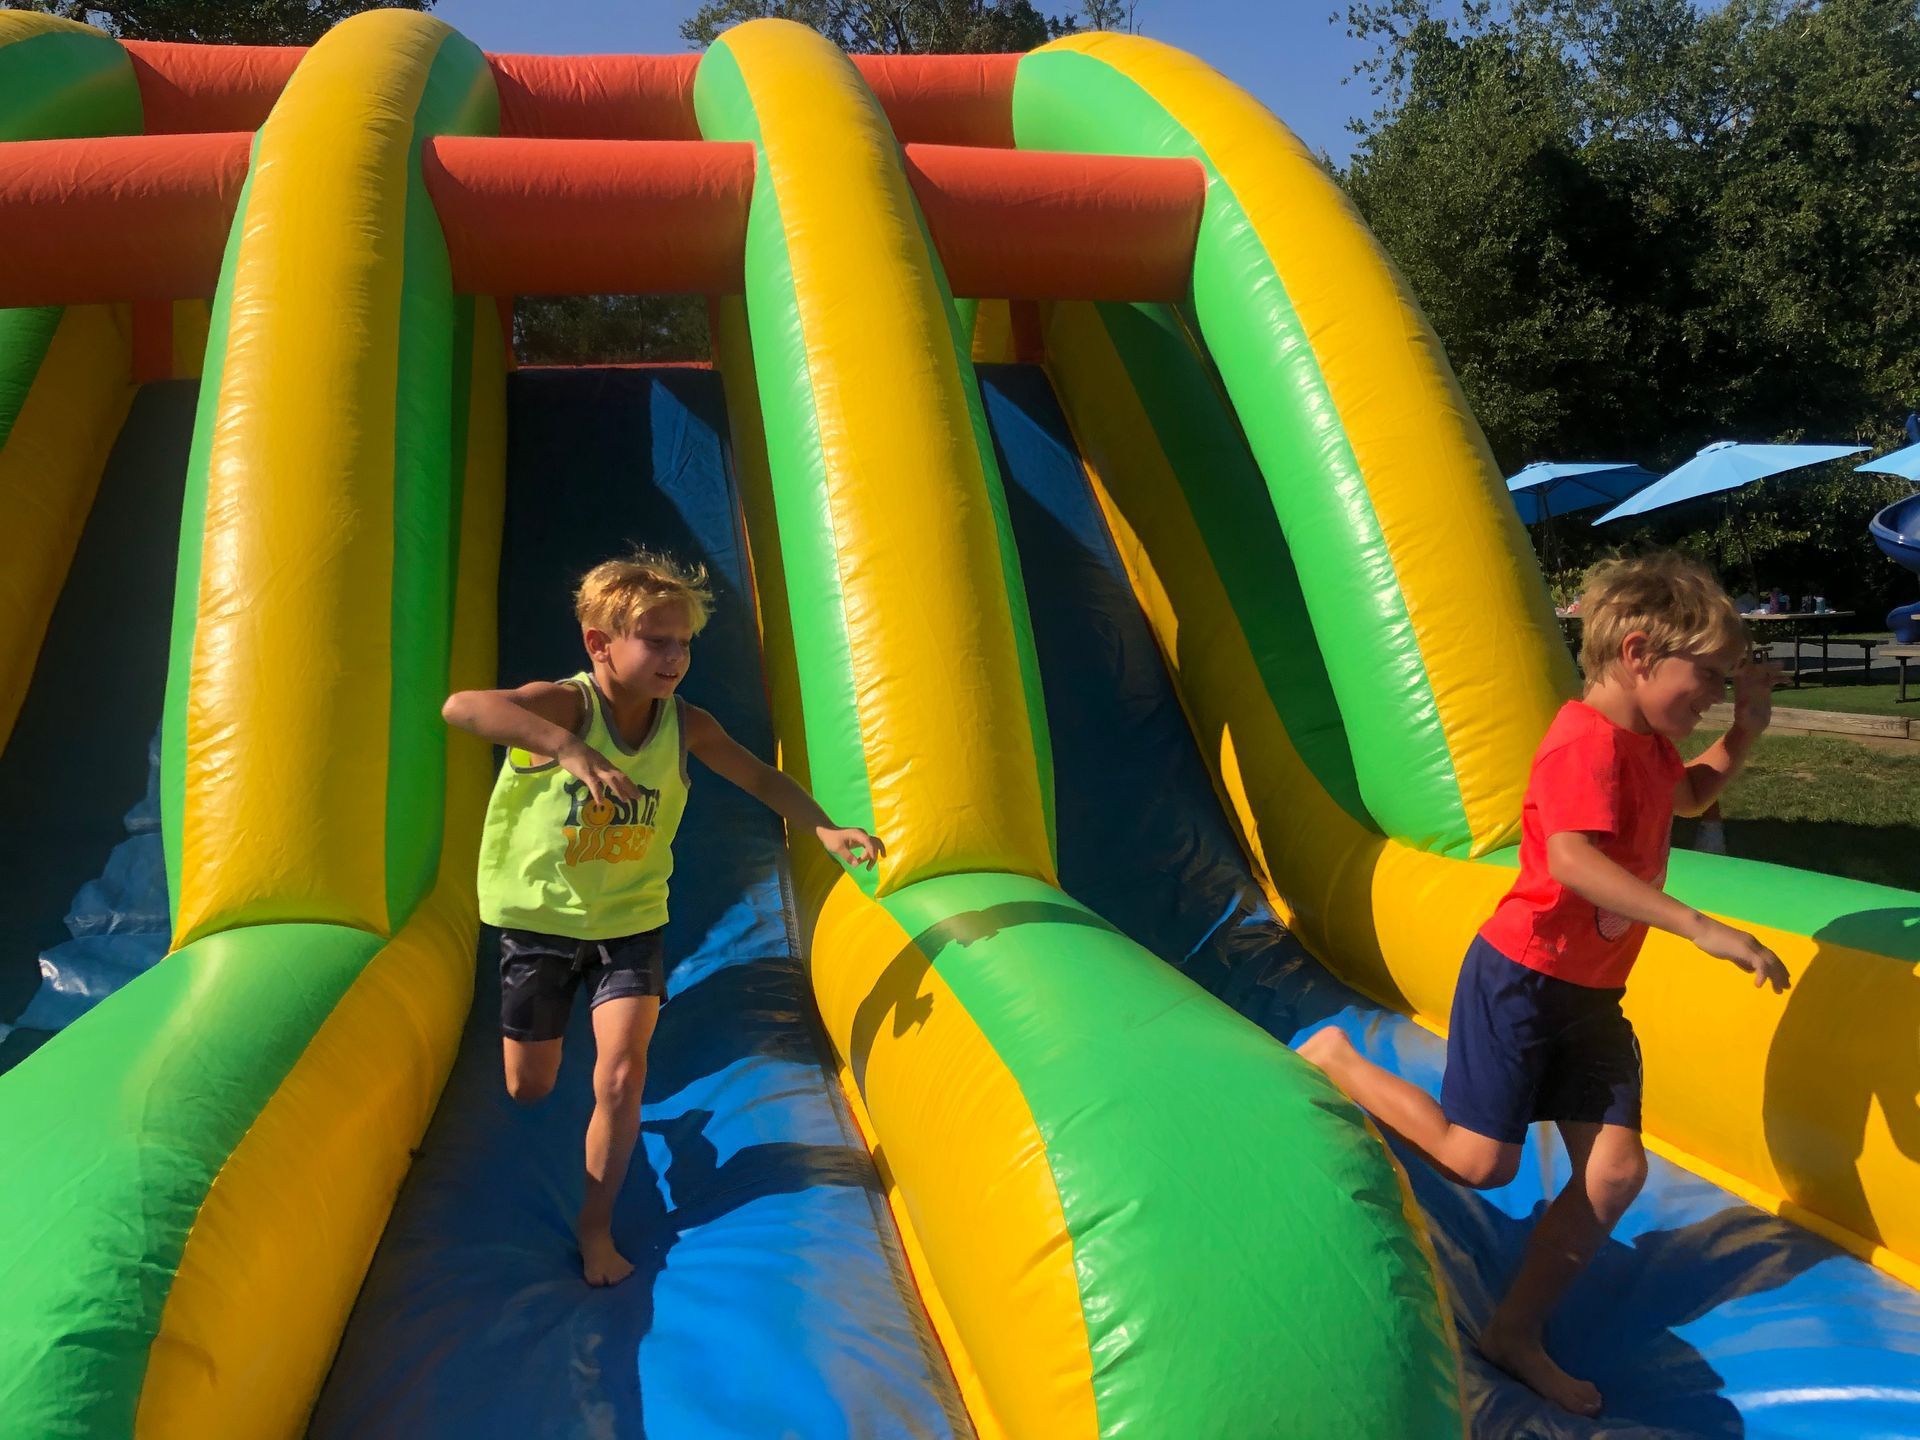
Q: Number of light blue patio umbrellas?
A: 3